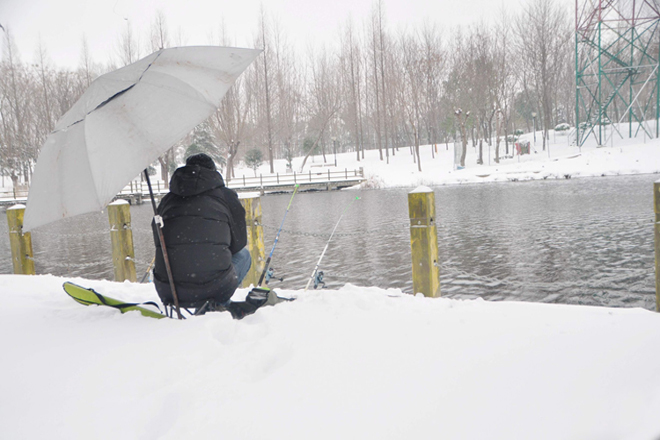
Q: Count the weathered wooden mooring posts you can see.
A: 5